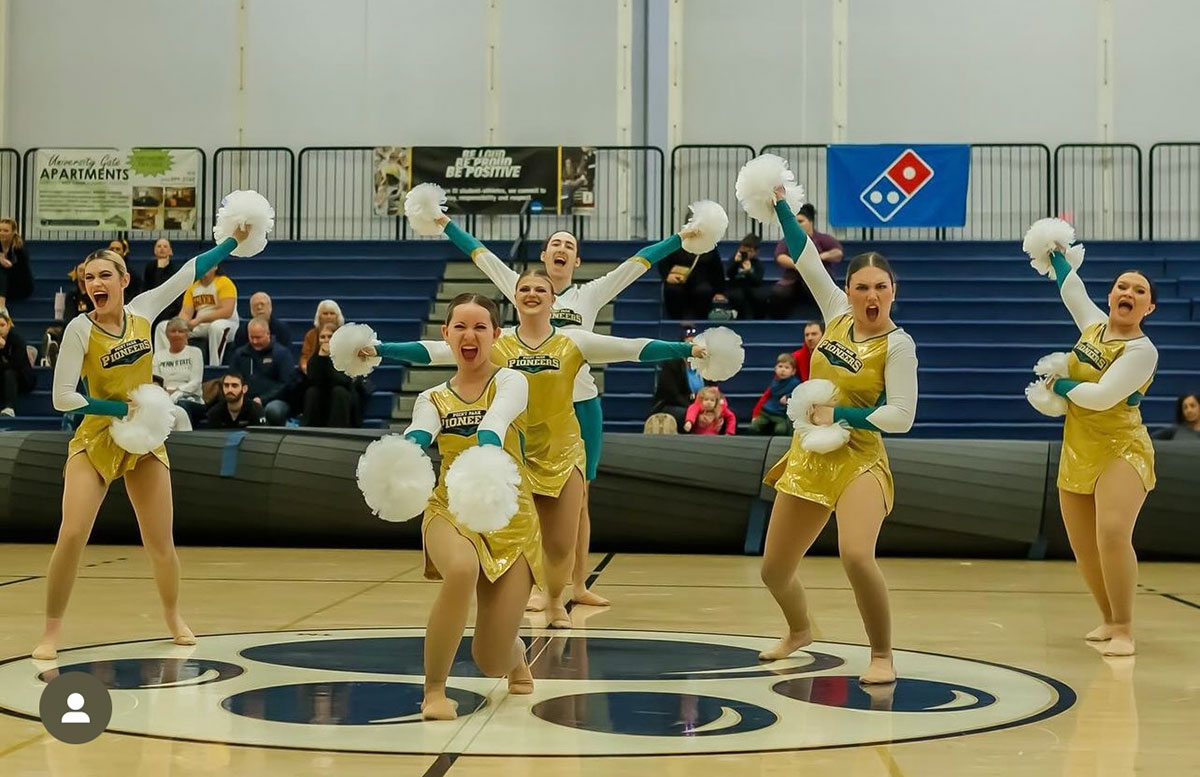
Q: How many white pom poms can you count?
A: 12